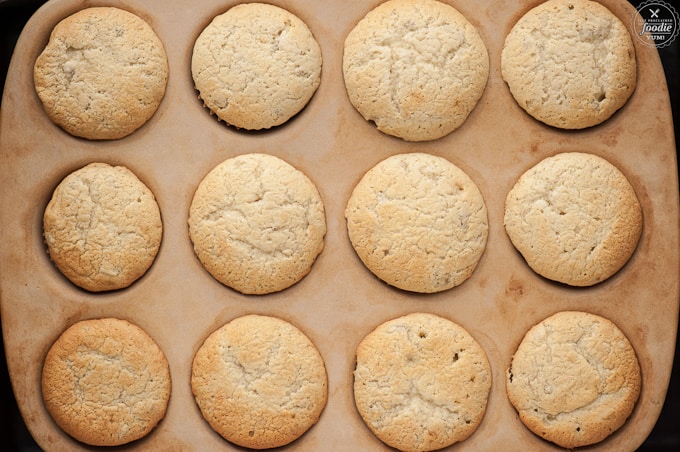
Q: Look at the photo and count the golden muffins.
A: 12